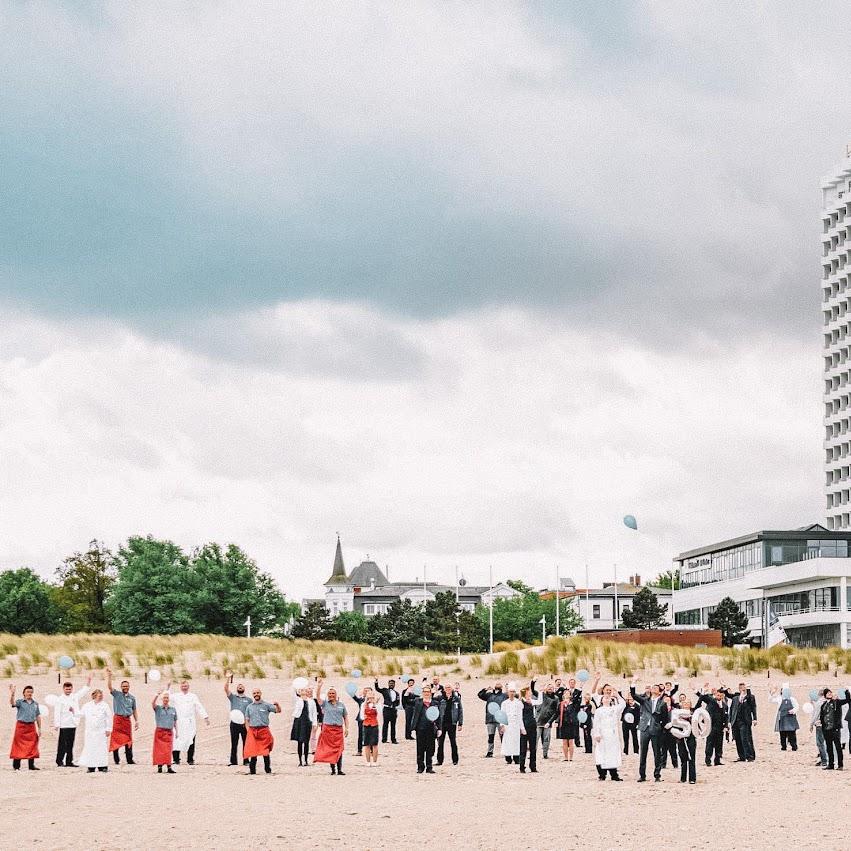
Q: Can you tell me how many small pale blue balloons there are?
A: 14